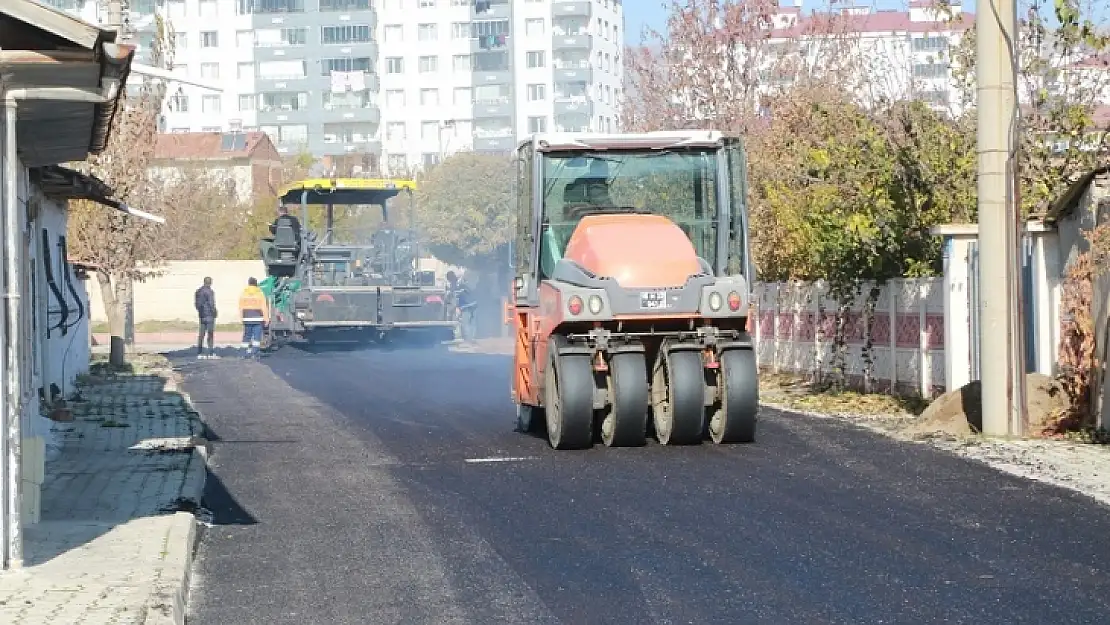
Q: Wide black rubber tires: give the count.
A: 4